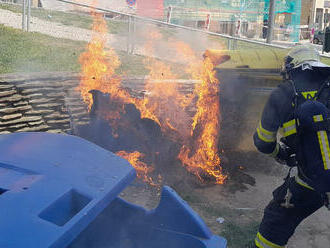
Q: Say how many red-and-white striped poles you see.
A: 3